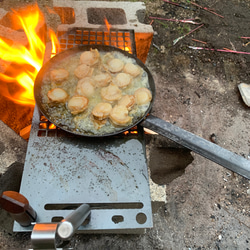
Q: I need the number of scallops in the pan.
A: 15